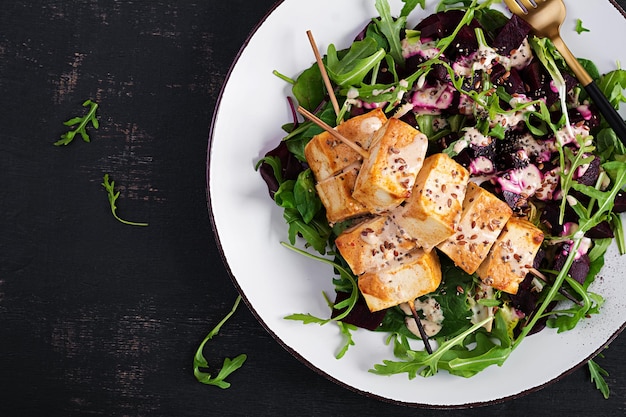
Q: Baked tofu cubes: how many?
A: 8